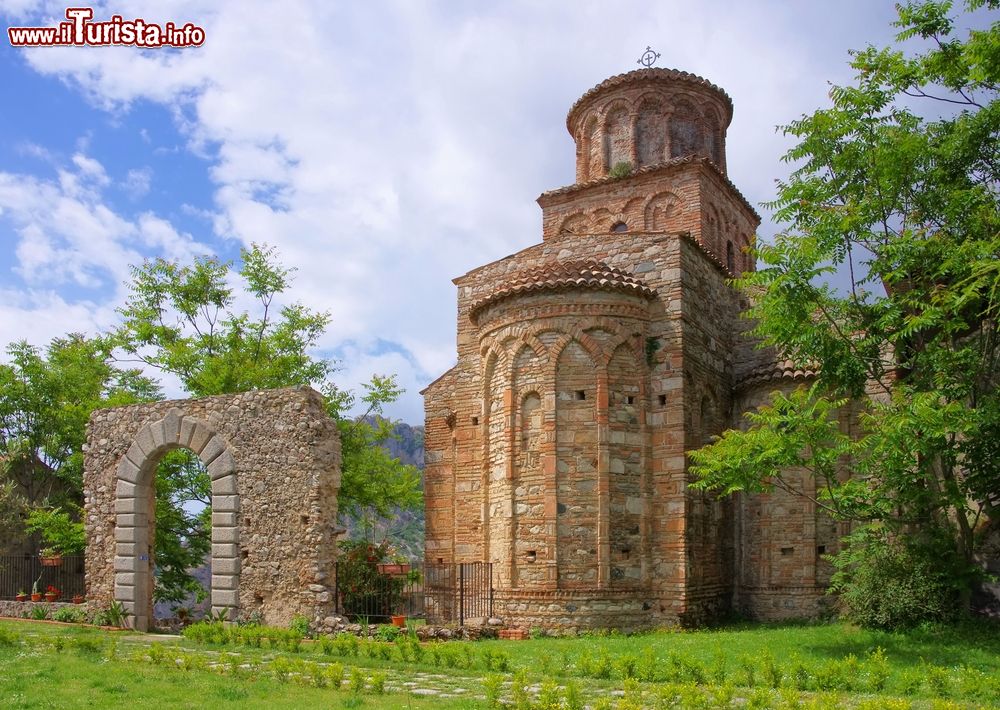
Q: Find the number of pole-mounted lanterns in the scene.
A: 0